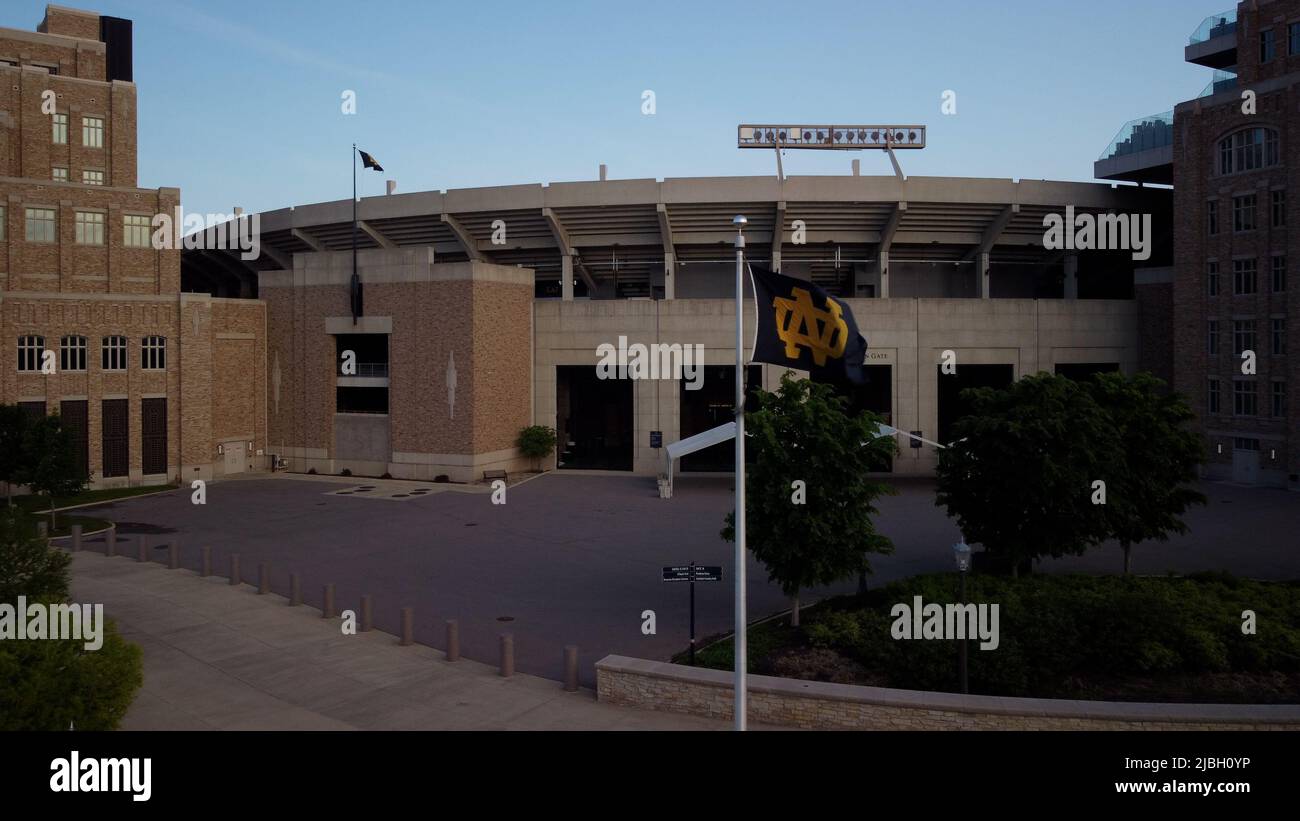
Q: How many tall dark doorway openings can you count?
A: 5